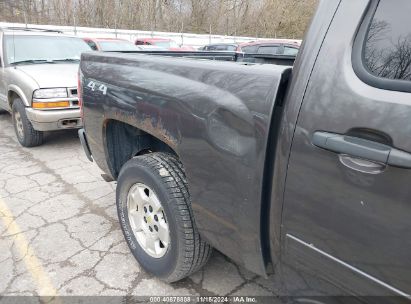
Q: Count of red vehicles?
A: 3